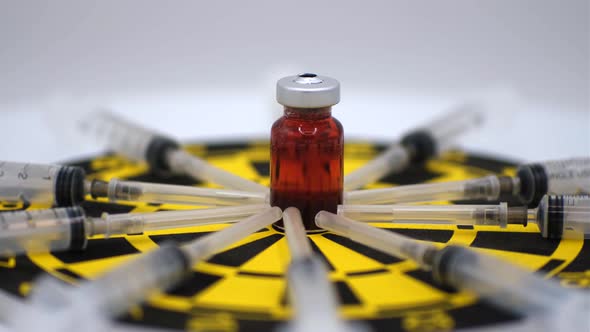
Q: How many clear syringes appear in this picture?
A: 9